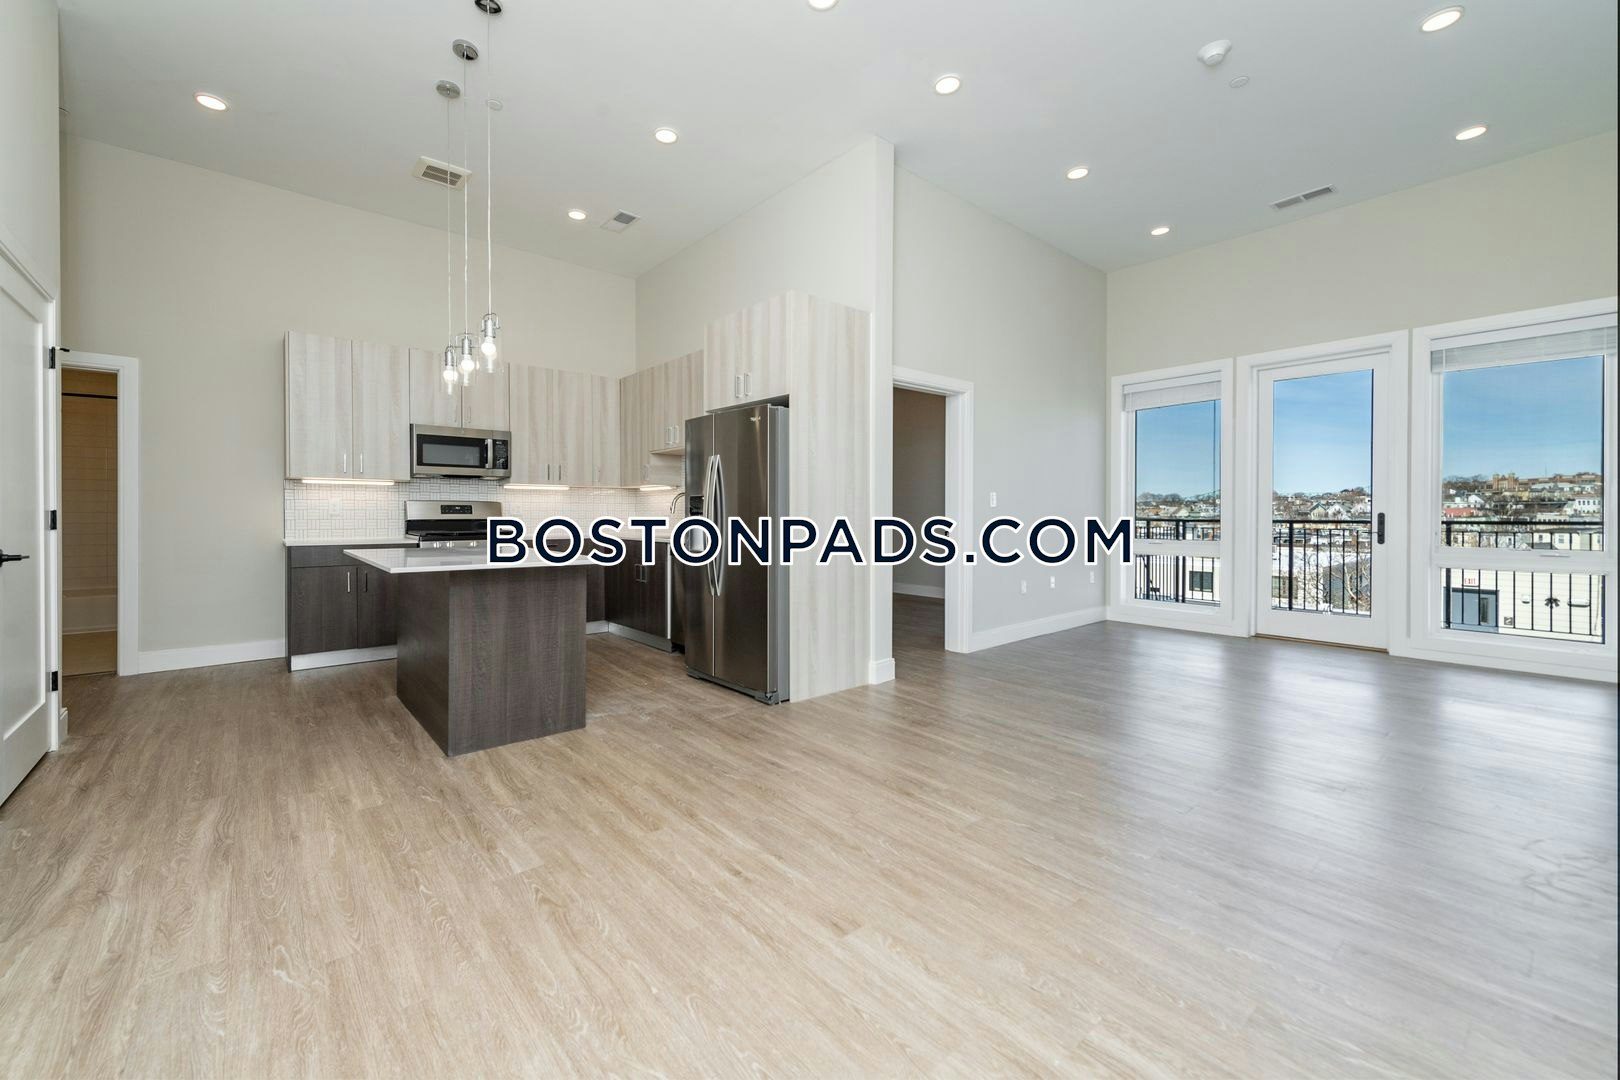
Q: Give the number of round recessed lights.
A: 9